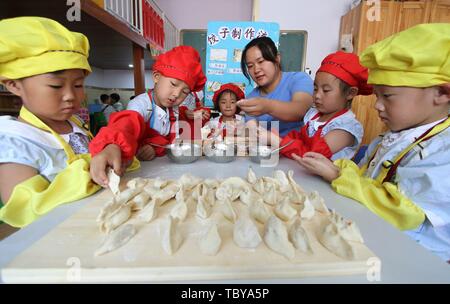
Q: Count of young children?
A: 5